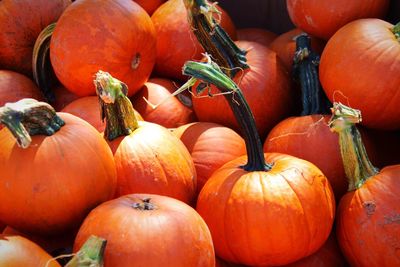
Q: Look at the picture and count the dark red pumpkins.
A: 0